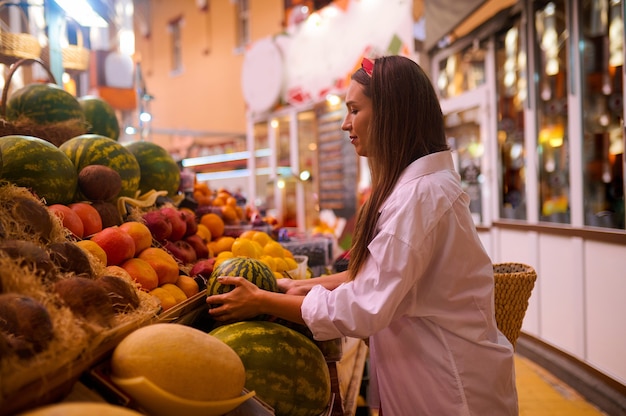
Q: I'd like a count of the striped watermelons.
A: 7